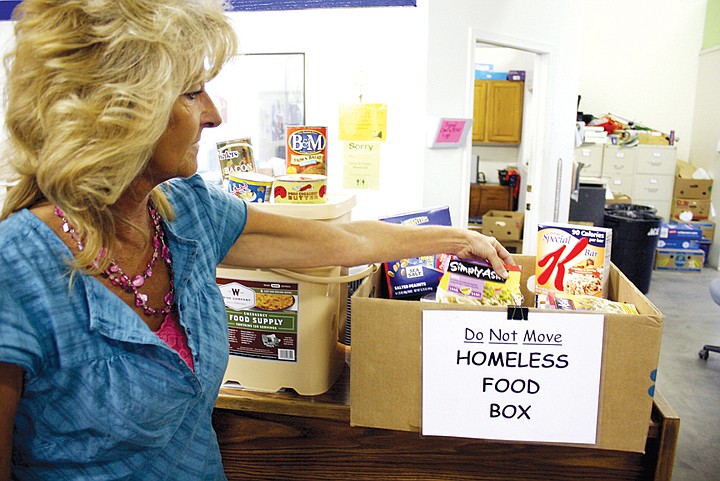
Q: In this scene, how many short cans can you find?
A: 2